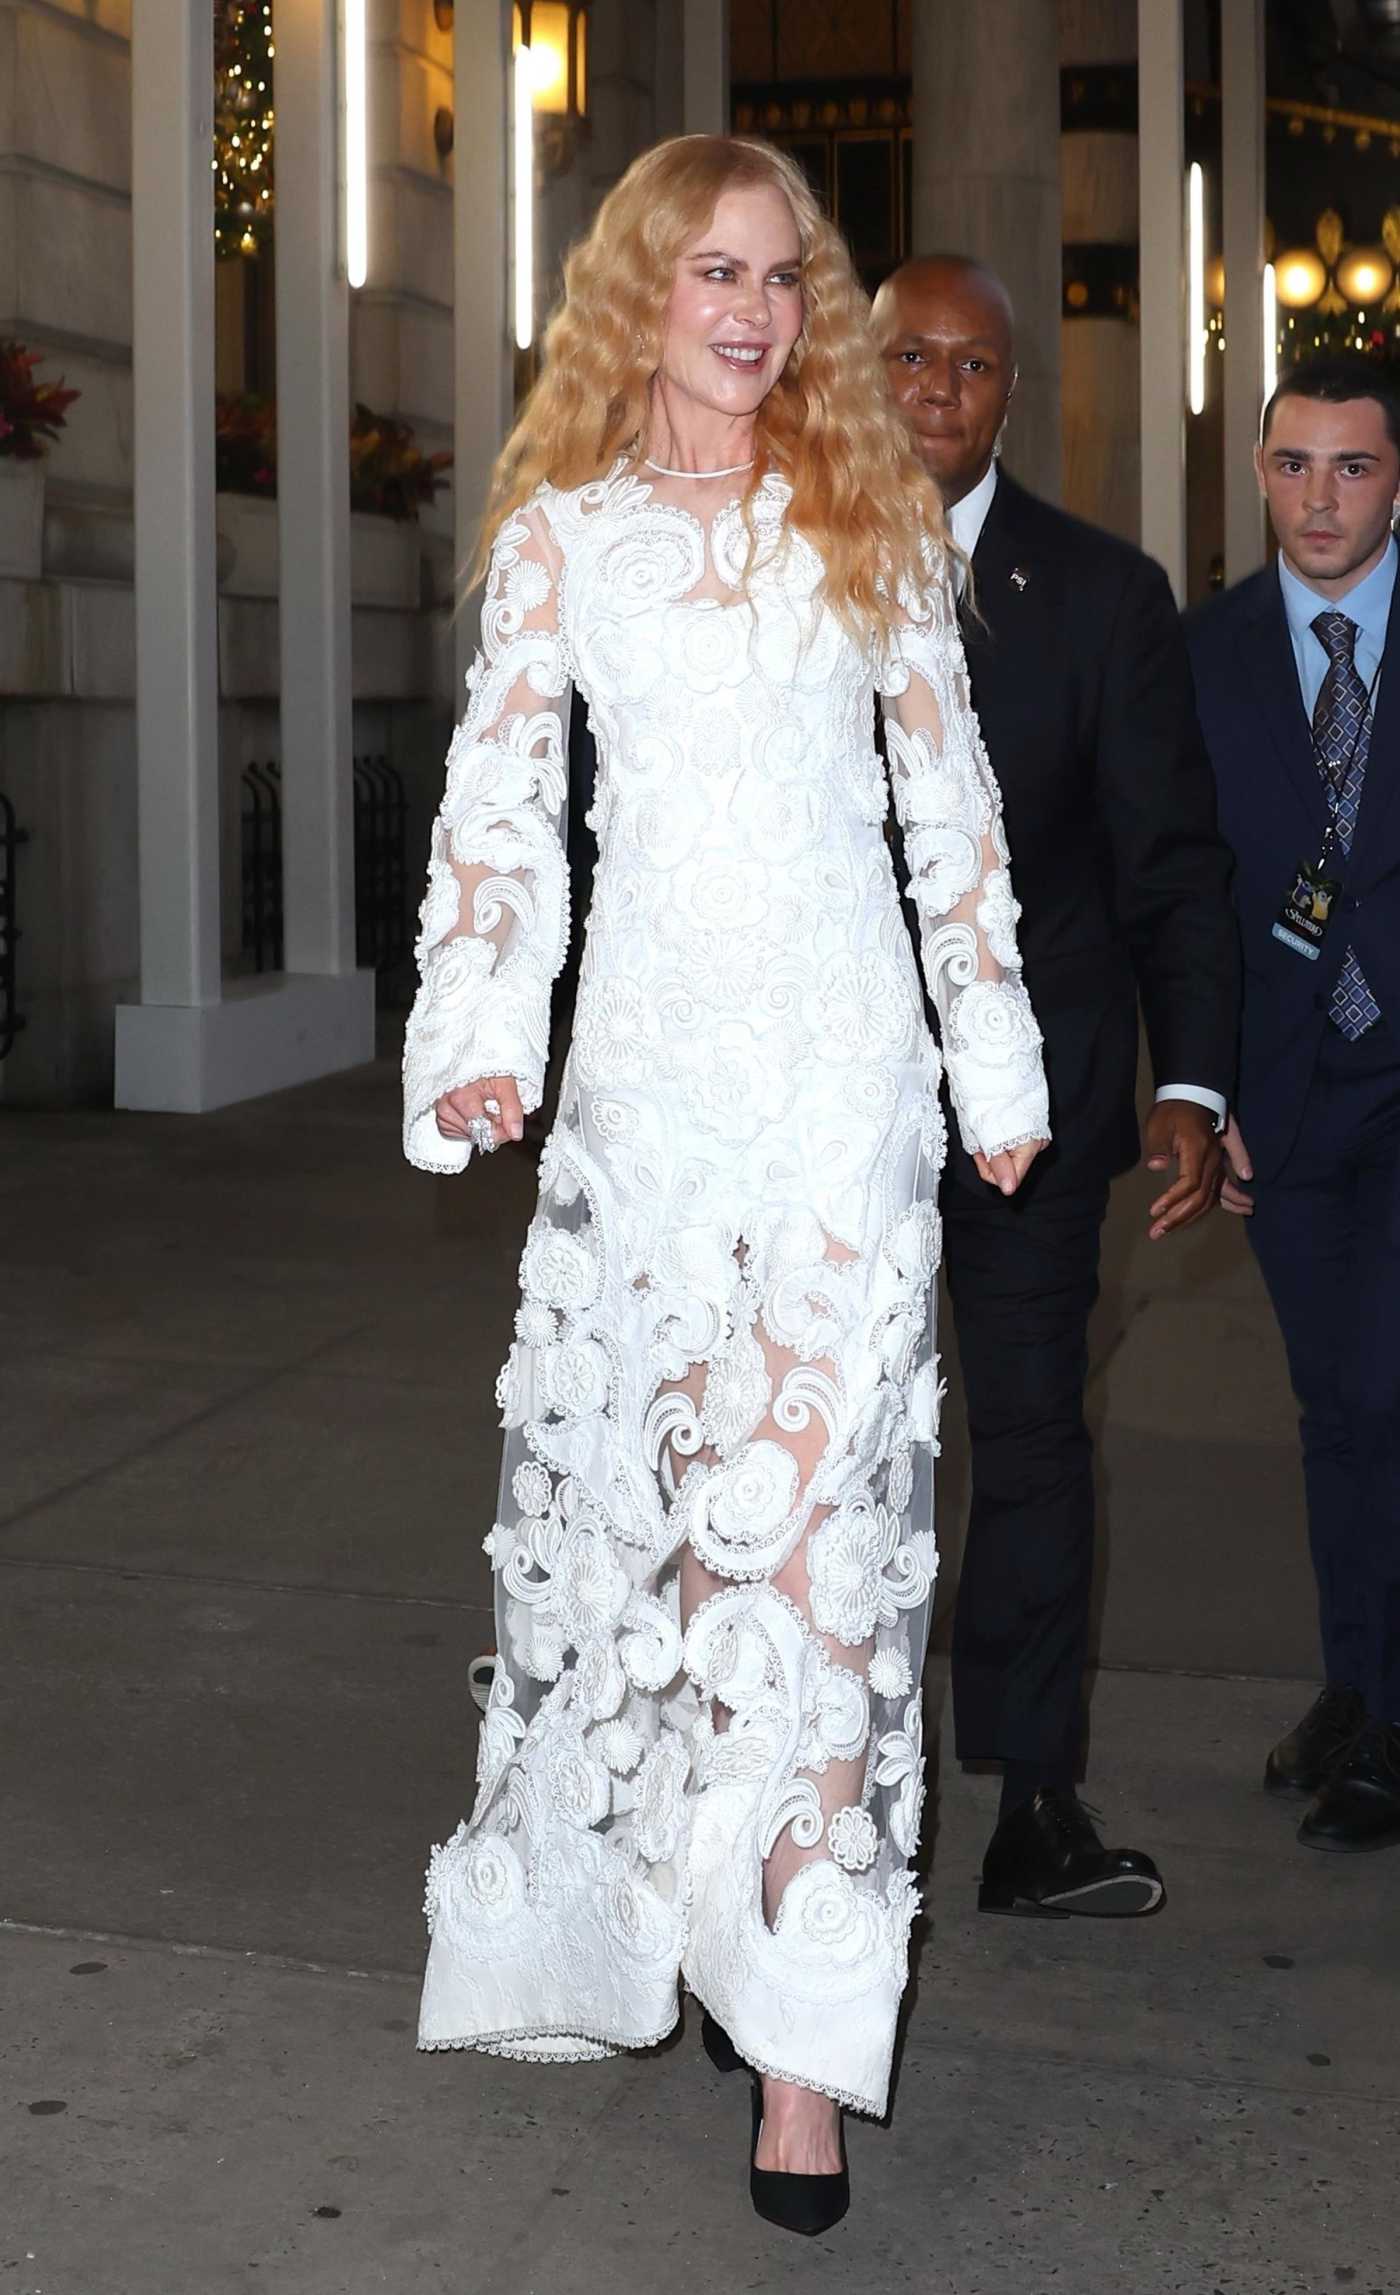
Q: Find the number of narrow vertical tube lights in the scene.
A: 4